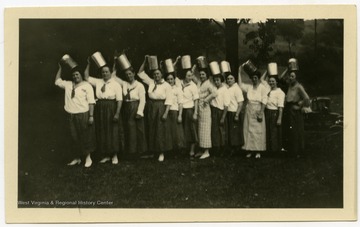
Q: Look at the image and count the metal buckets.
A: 12